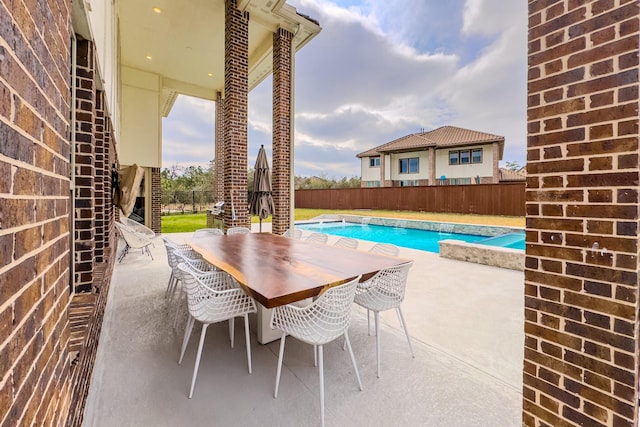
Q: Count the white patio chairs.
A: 14